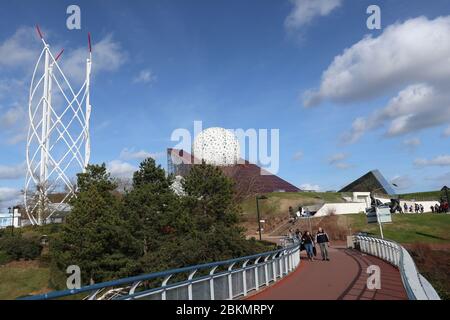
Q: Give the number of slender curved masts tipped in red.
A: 3